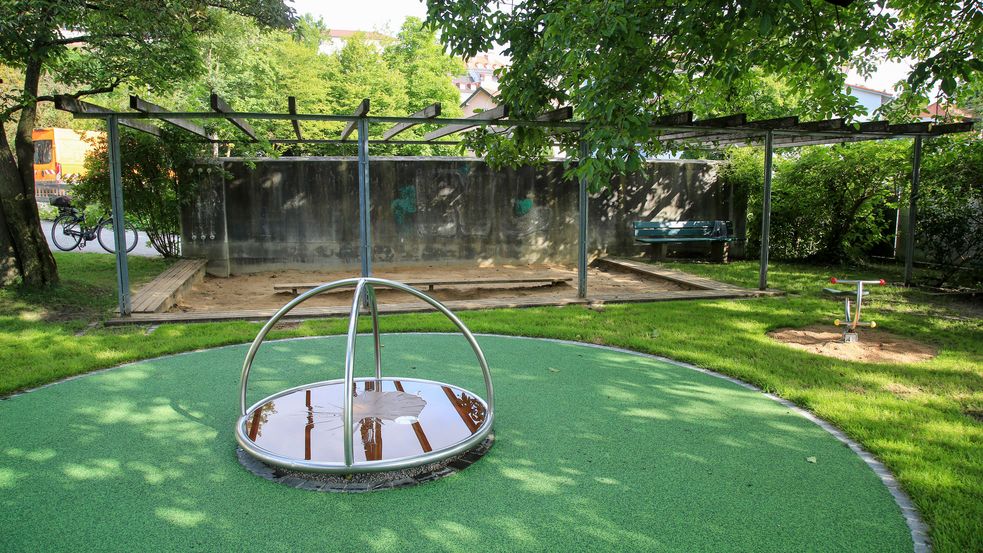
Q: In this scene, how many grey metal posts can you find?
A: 5